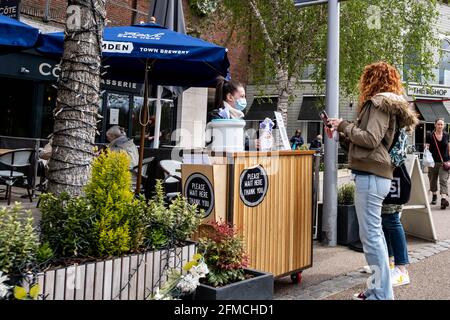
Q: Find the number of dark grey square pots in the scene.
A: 2